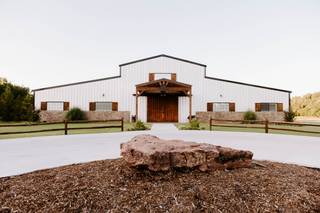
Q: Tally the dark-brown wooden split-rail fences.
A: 2